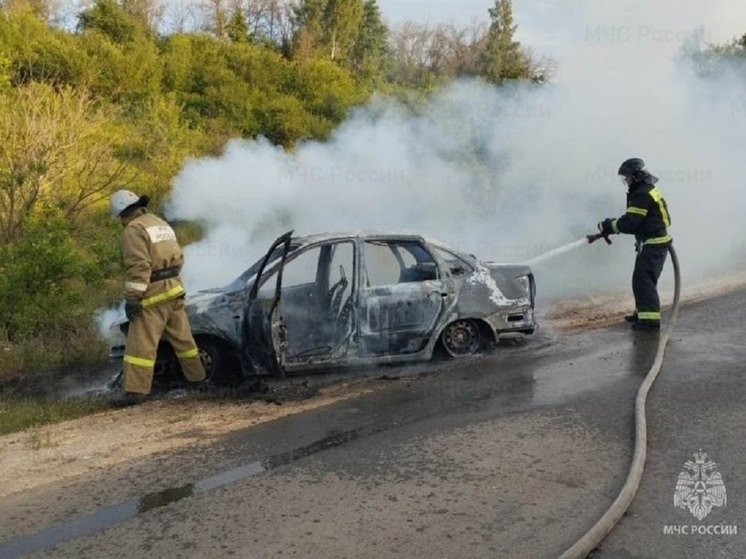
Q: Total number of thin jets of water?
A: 1